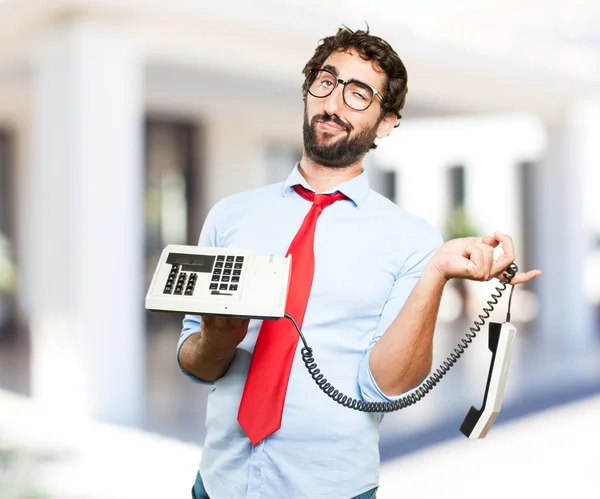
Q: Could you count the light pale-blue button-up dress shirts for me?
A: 1